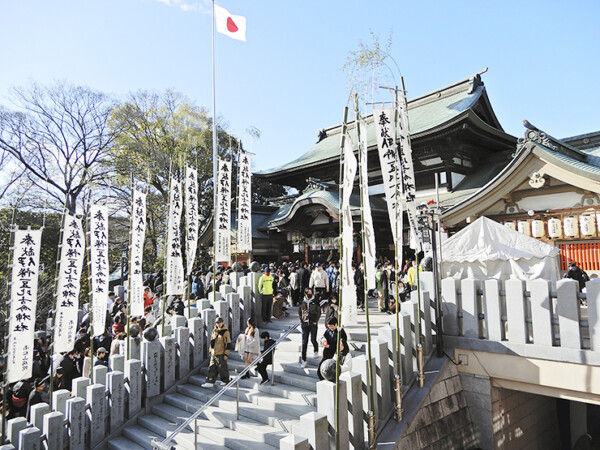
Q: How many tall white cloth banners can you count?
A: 12